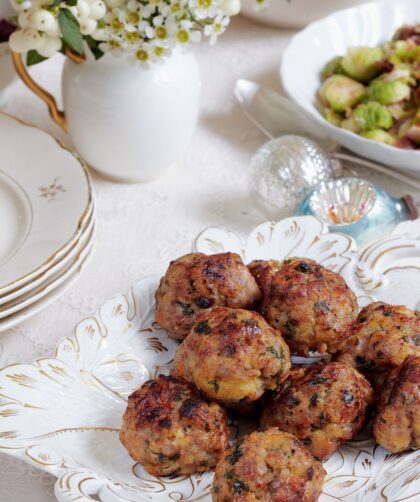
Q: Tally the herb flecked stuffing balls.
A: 9